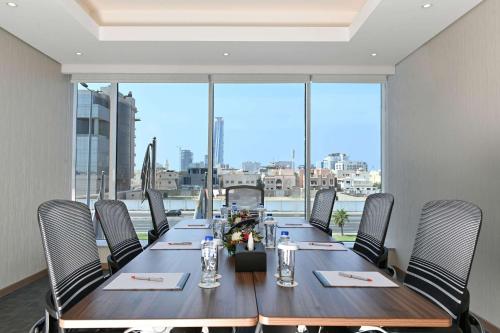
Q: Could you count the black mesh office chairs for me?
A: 7